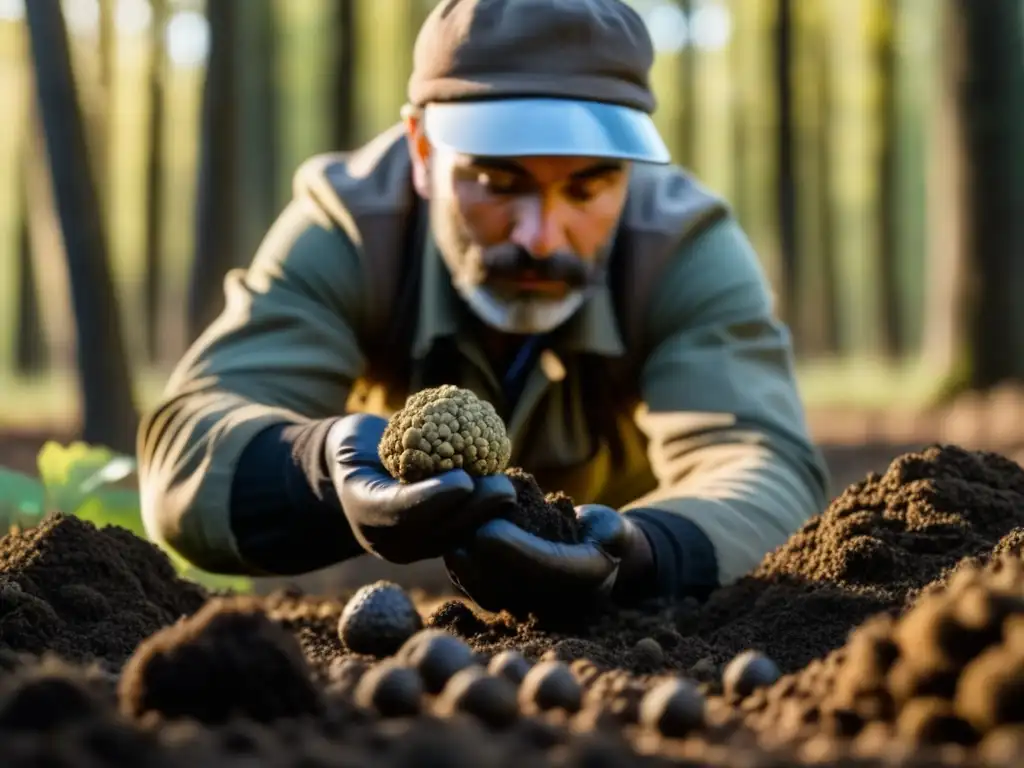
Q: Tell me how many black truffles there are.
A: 8